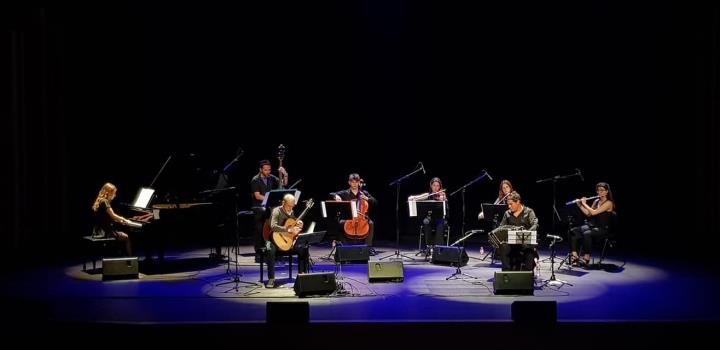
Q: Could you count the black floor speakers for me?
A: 8